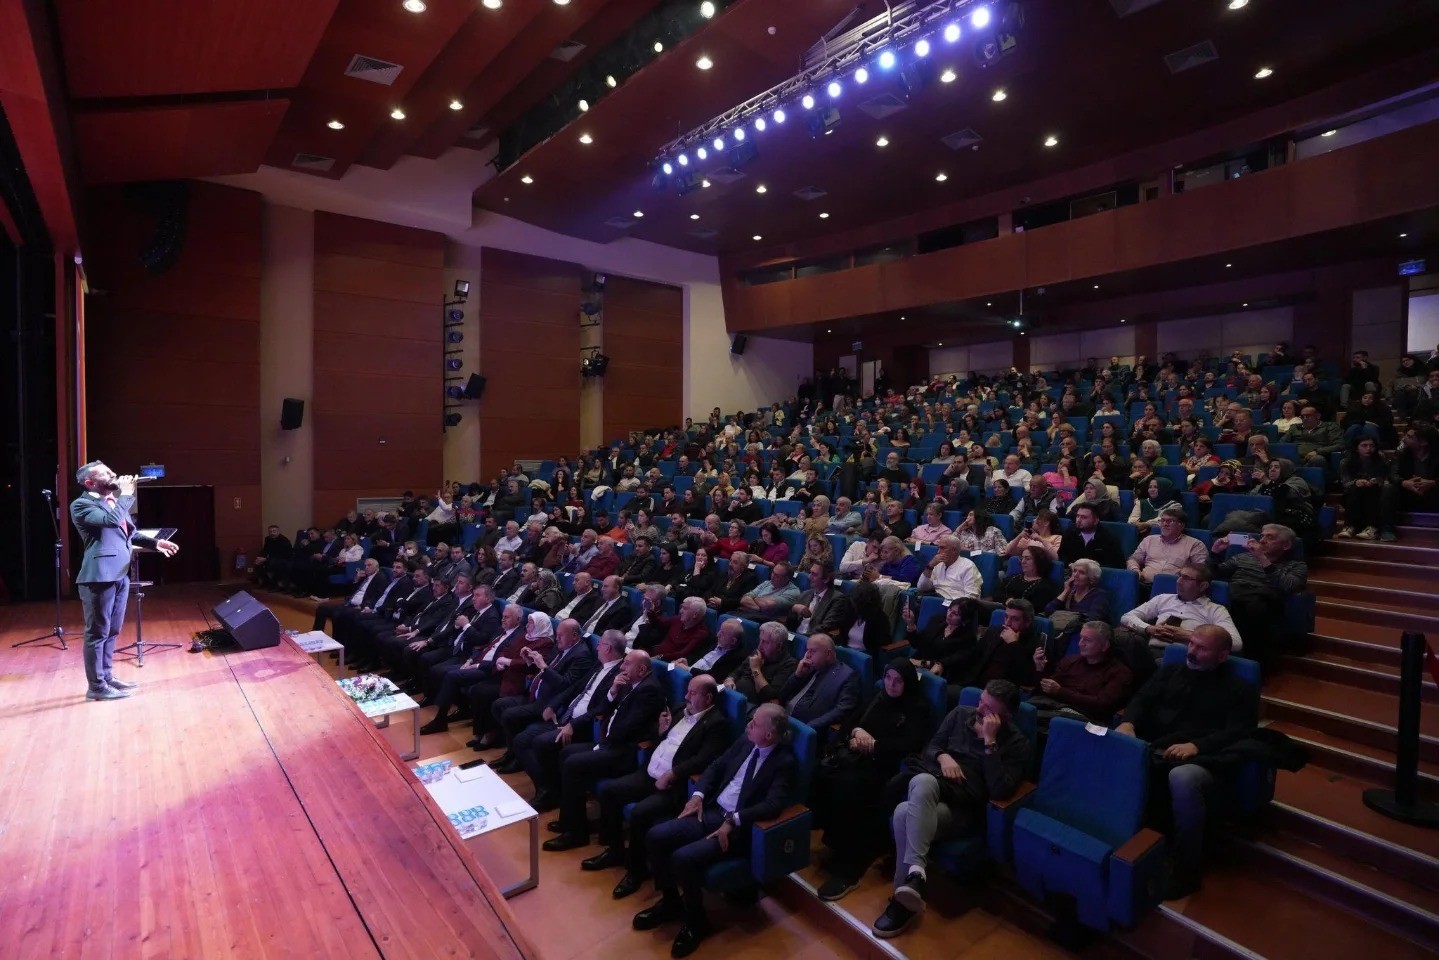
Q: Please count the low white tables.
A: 3